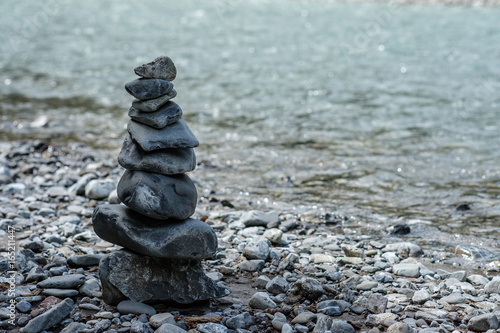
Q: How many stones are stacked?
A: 9